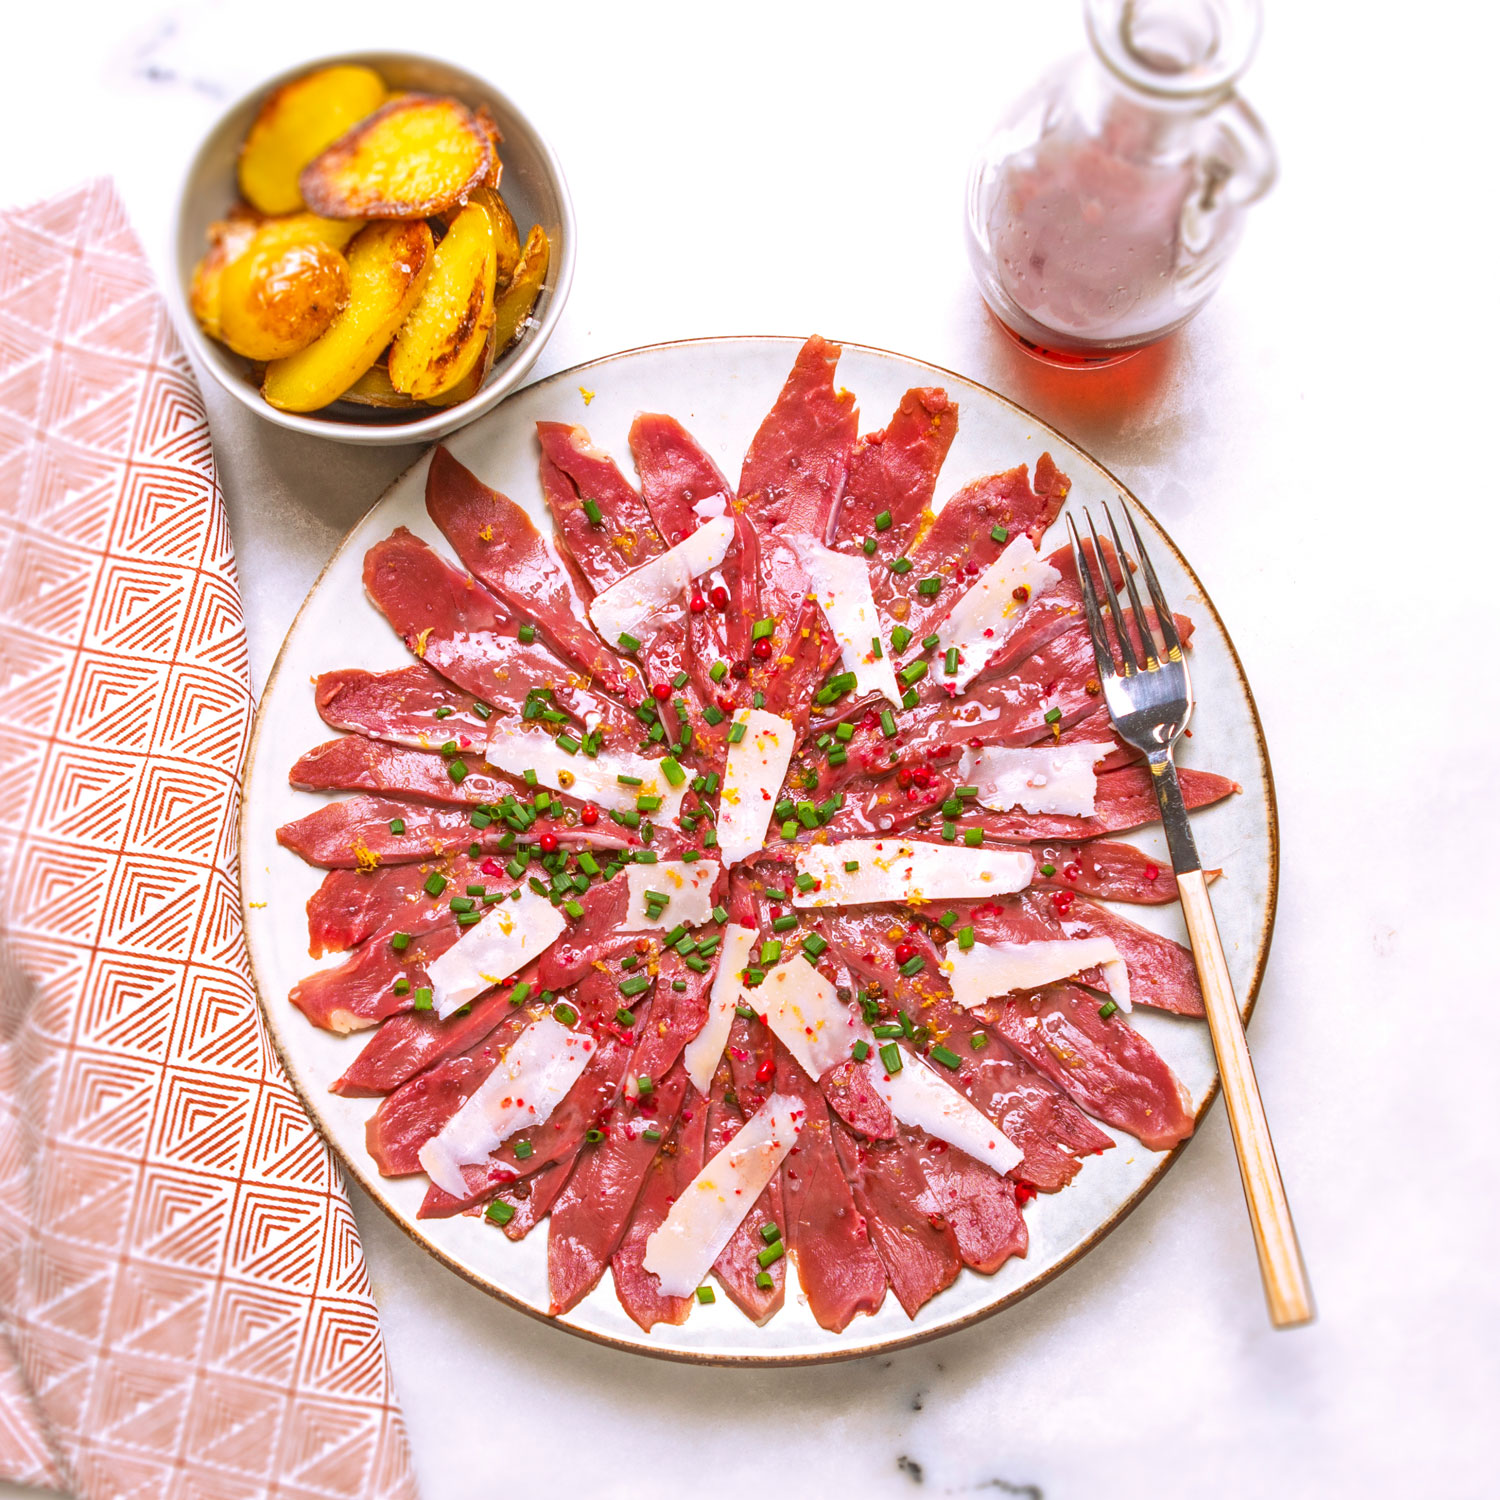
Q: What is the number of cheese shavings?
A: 15